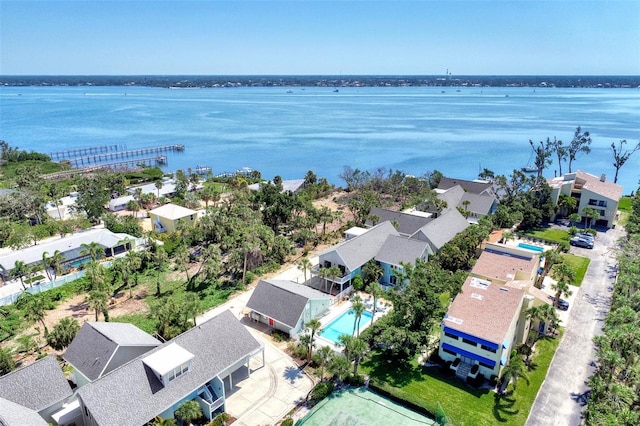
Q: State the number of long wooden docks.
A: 3